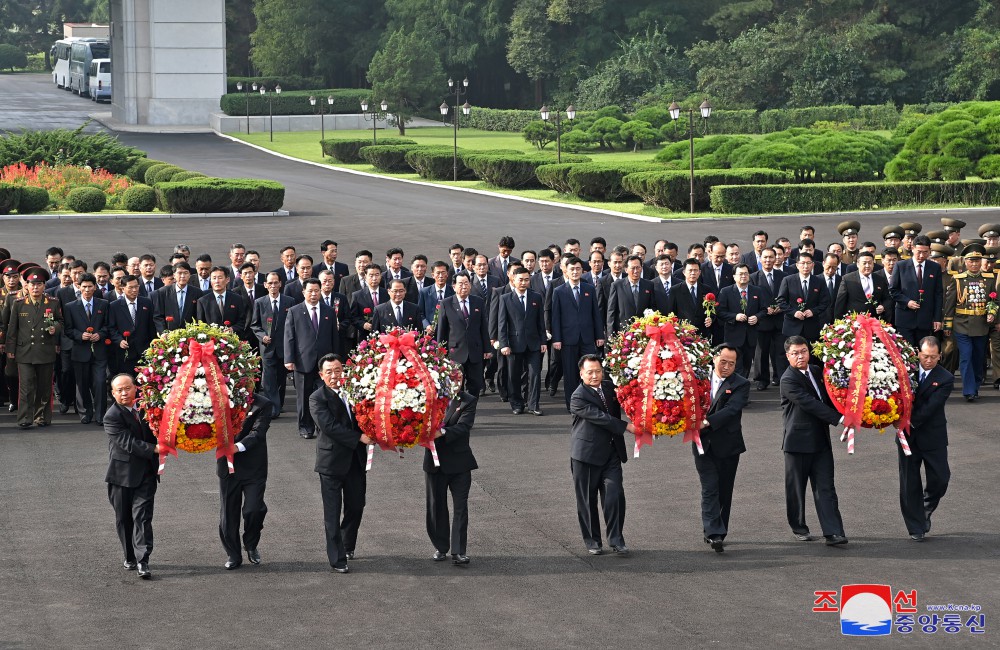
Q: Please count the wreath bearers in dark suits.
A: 8